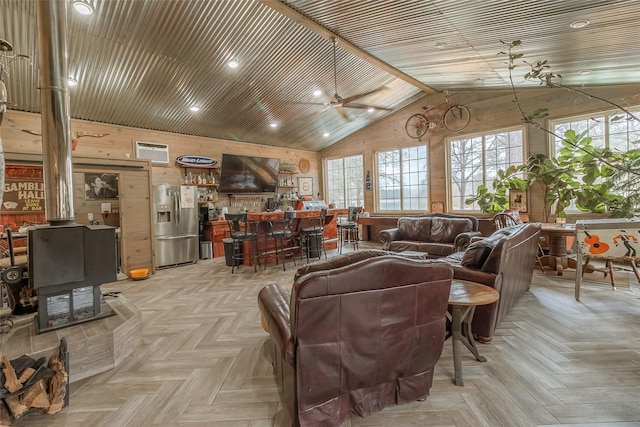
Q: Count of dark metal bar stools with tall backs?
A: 4